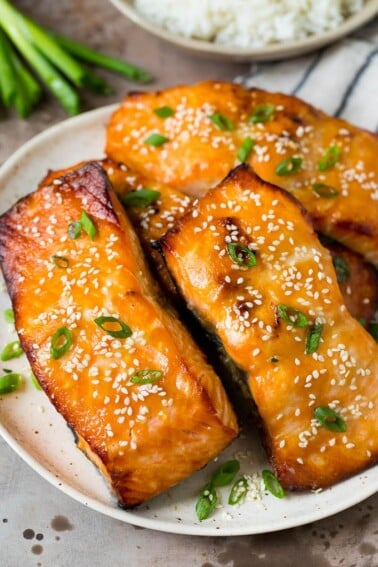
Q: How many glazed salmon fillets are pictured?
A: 4